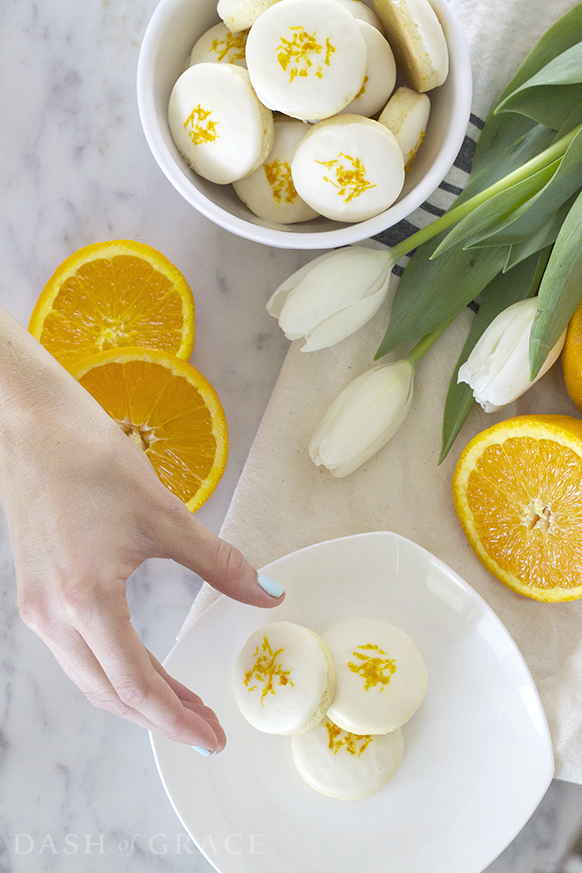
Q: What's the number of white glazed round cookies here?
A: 13